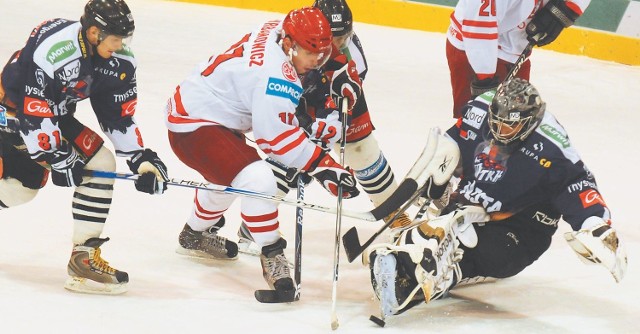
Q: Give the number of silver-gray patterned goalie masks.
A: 1